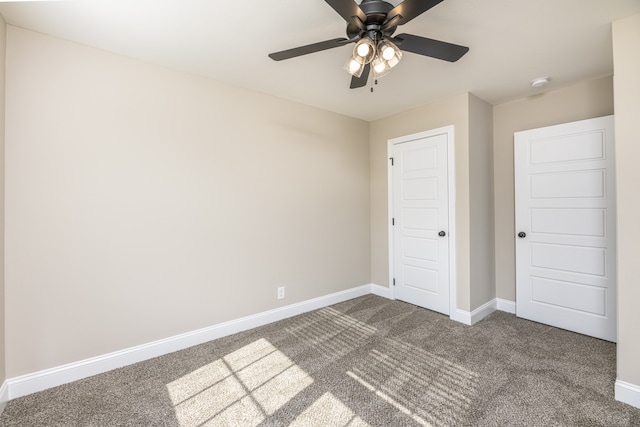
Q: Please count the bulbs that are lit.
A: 4